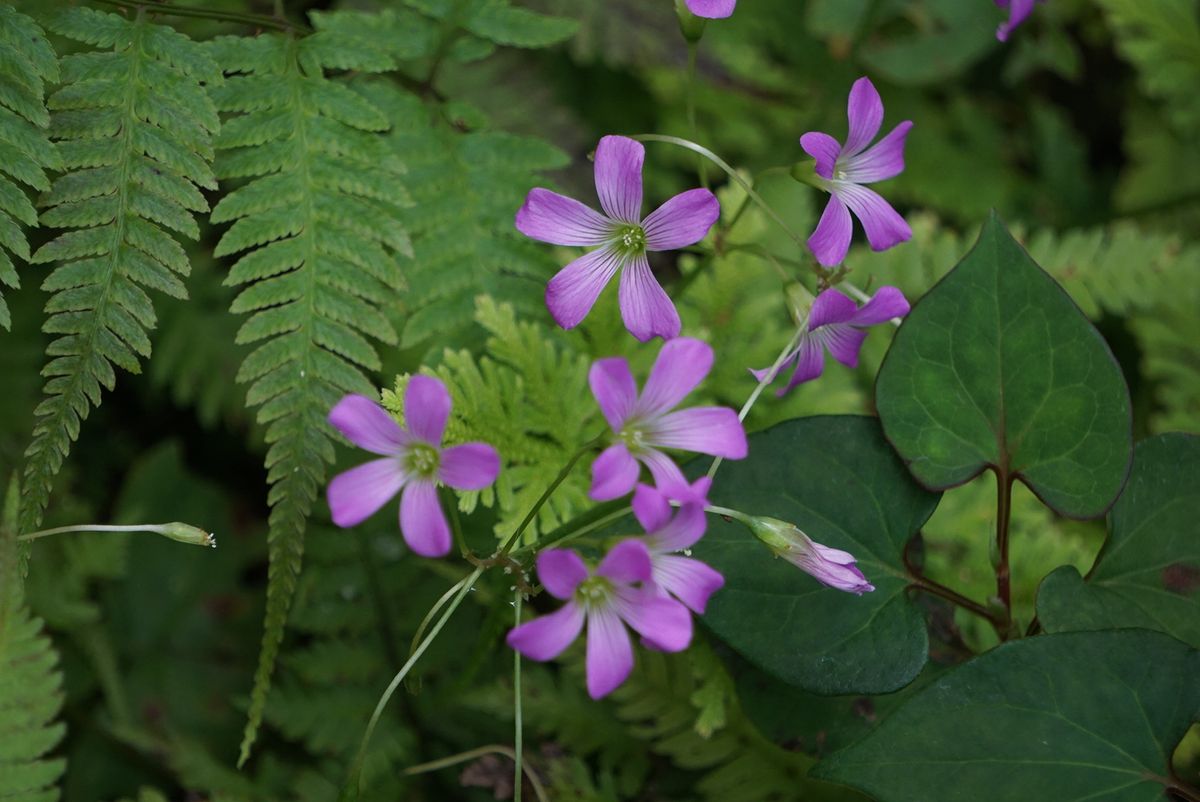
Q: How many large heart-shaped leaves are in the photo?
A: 4